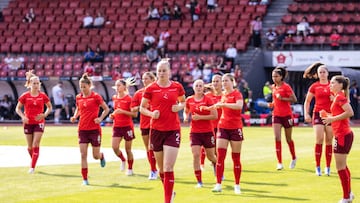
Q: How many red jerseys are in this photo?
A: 11